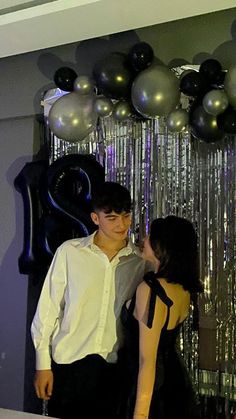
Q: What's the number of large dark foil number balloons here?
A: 2